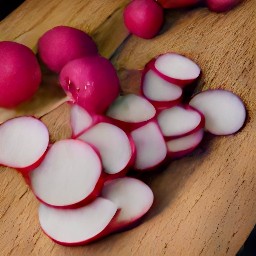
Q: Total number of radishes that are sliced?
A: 13